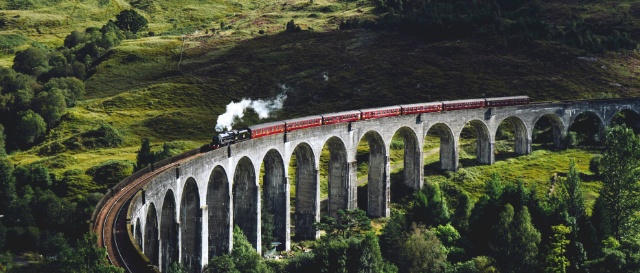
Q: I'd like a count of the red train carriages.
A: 7